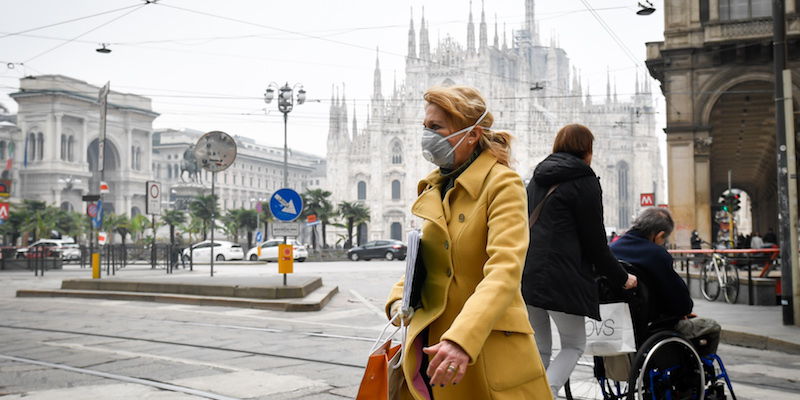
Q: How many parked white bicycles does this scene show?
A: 1